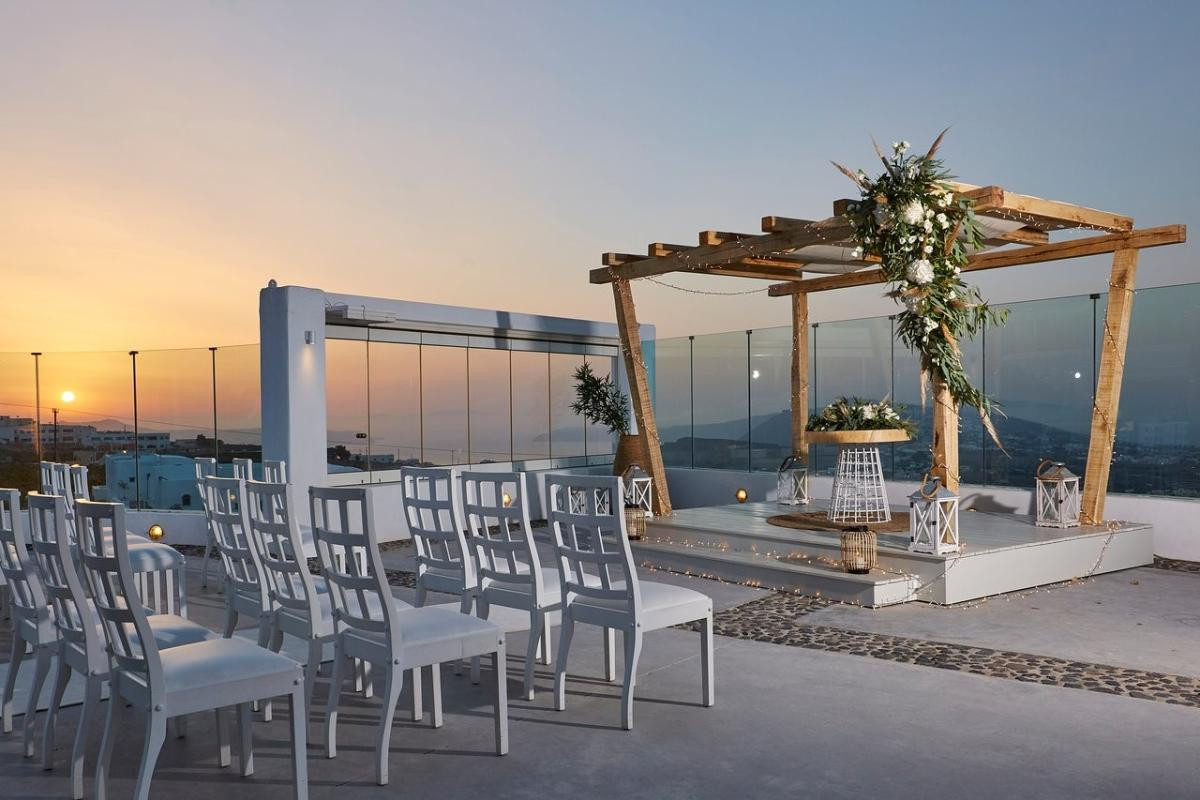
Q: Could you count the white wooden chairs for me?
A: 15